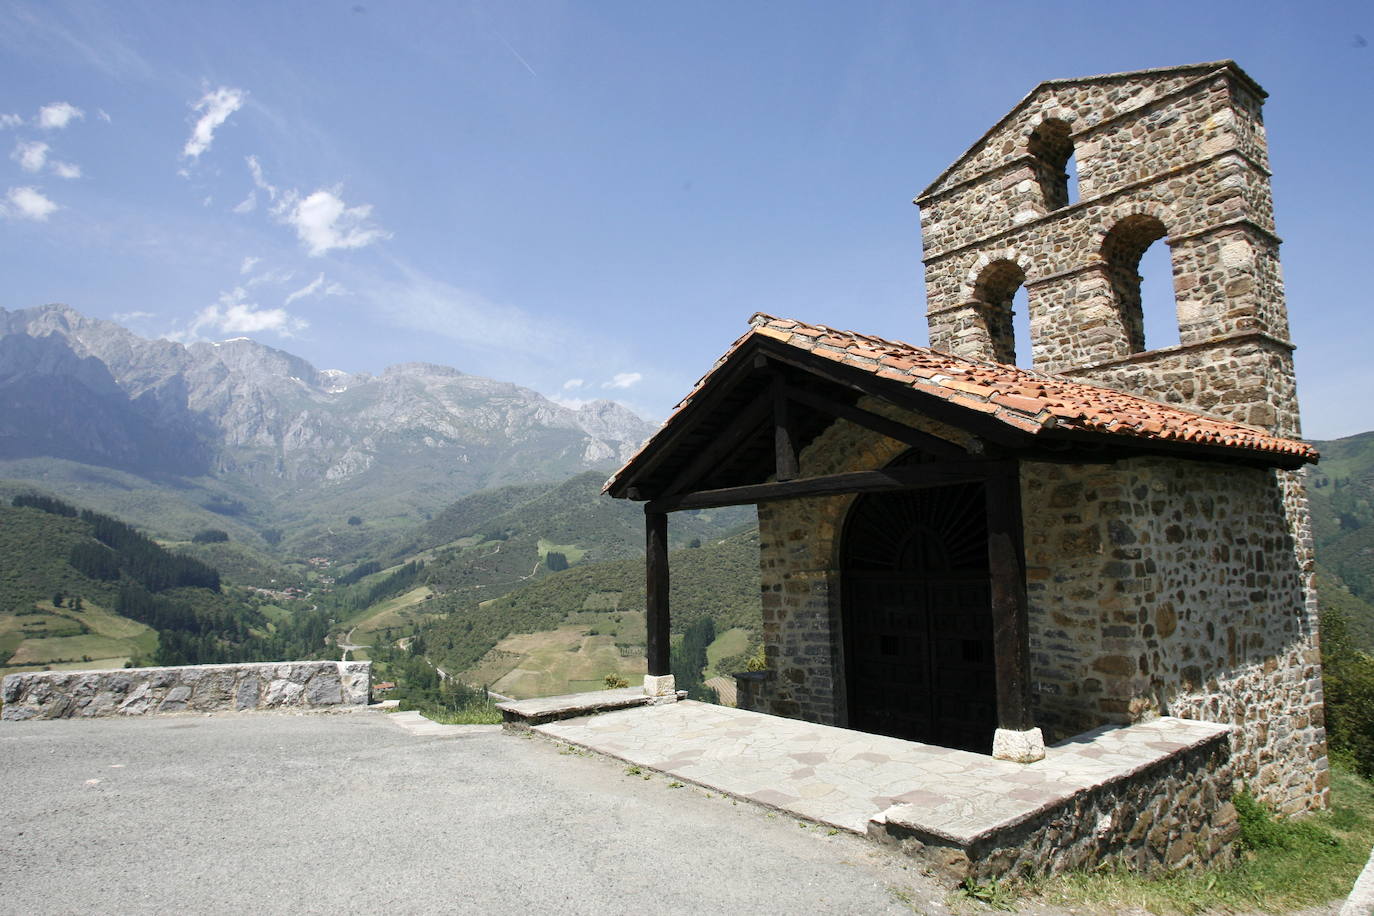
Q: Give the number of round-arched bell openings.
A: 3